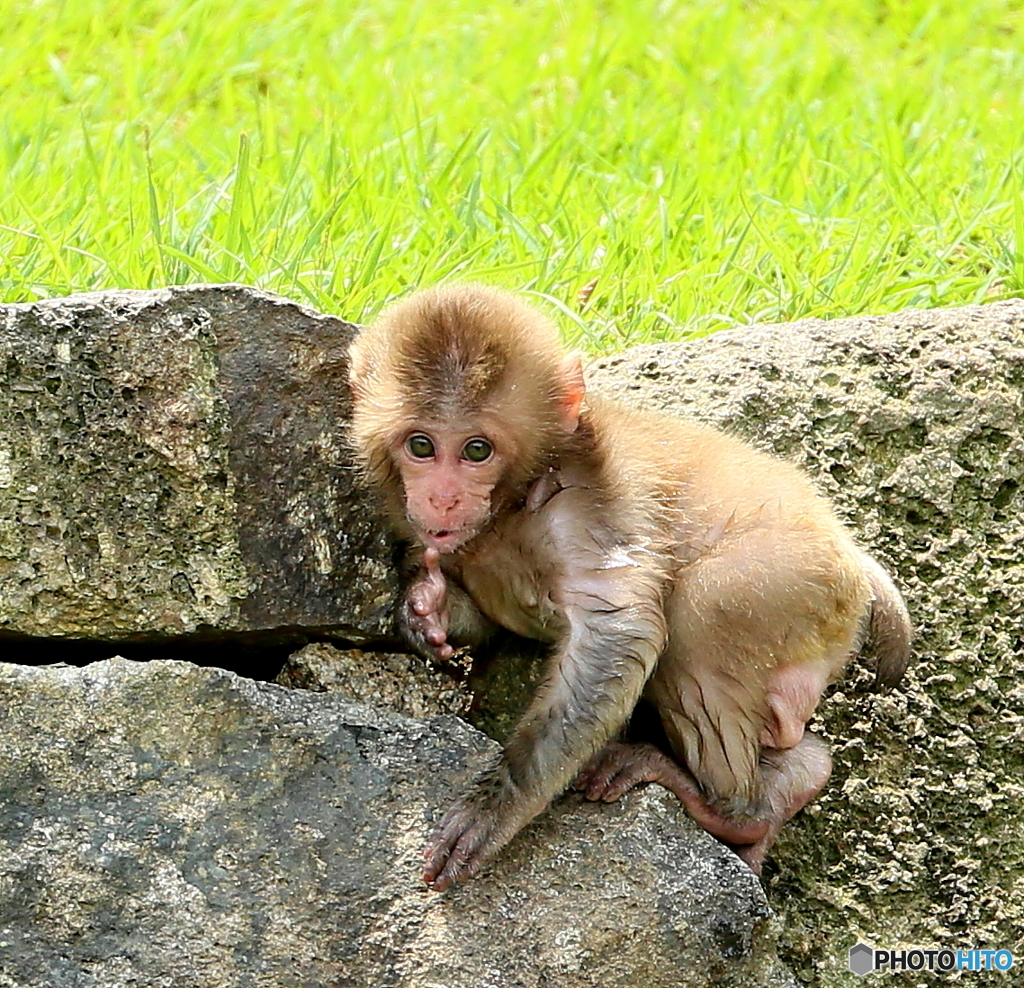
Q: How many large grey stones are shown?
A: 3